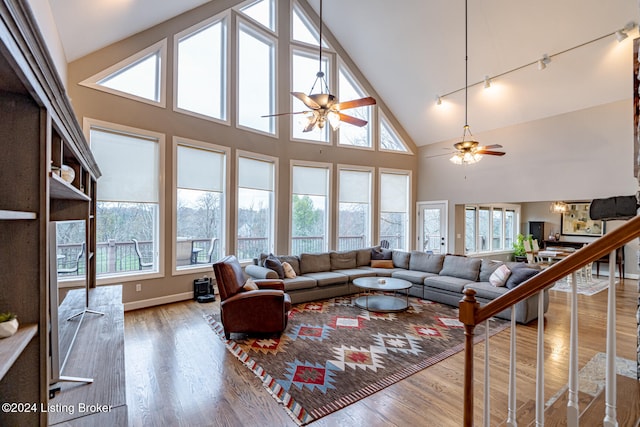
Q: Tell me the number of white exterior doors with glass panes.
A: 1